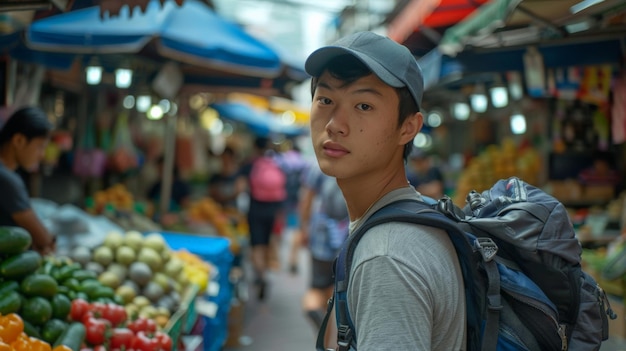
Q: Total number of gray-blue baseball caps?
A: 1